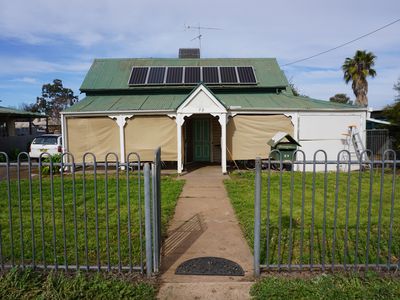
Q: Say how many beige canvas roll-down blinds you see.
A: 3